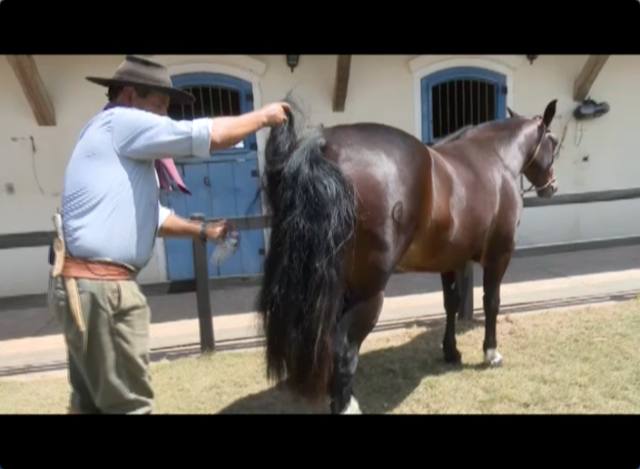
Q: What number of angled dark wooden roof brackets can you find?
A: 3